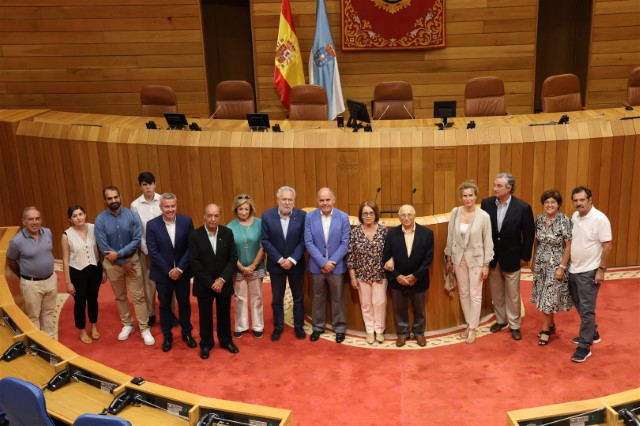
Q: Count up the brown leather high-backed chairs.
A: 7